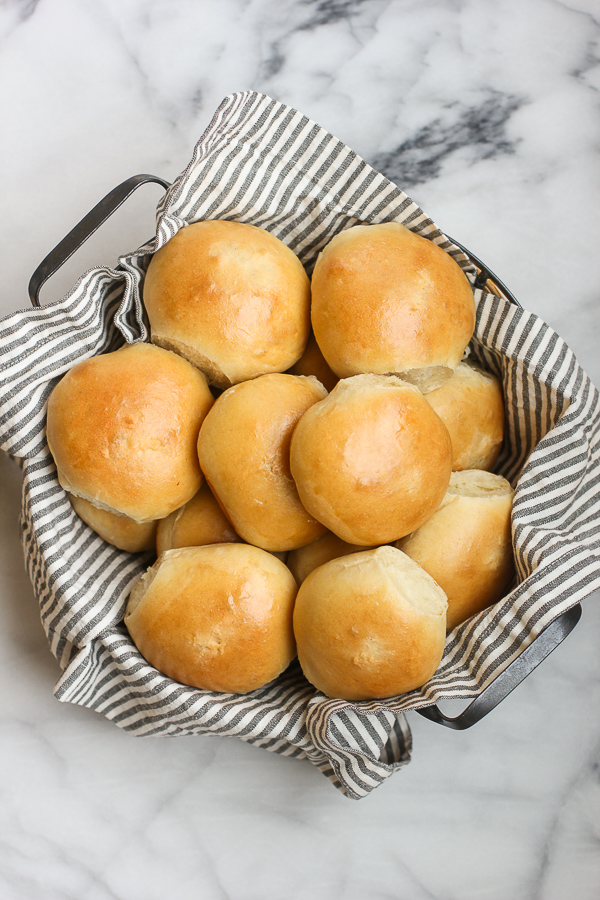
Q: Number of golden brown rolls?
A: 13